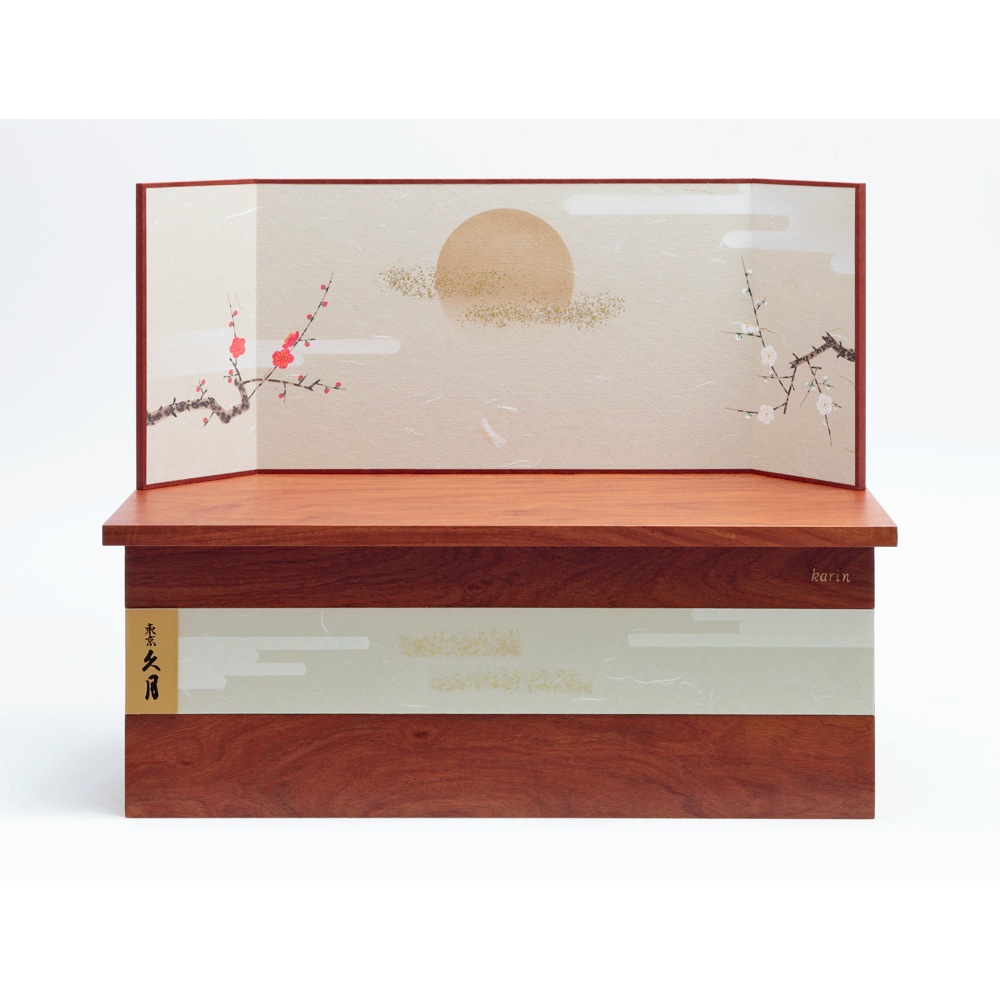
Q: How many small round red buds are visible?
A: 15